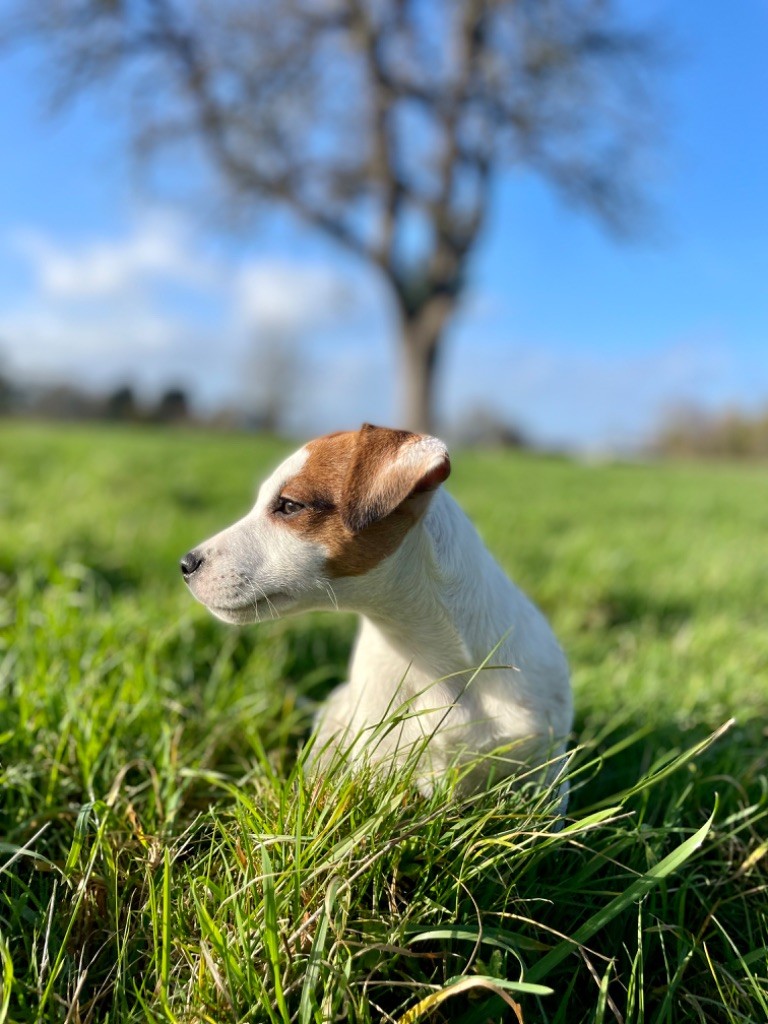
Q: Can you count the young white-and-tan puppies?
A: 1